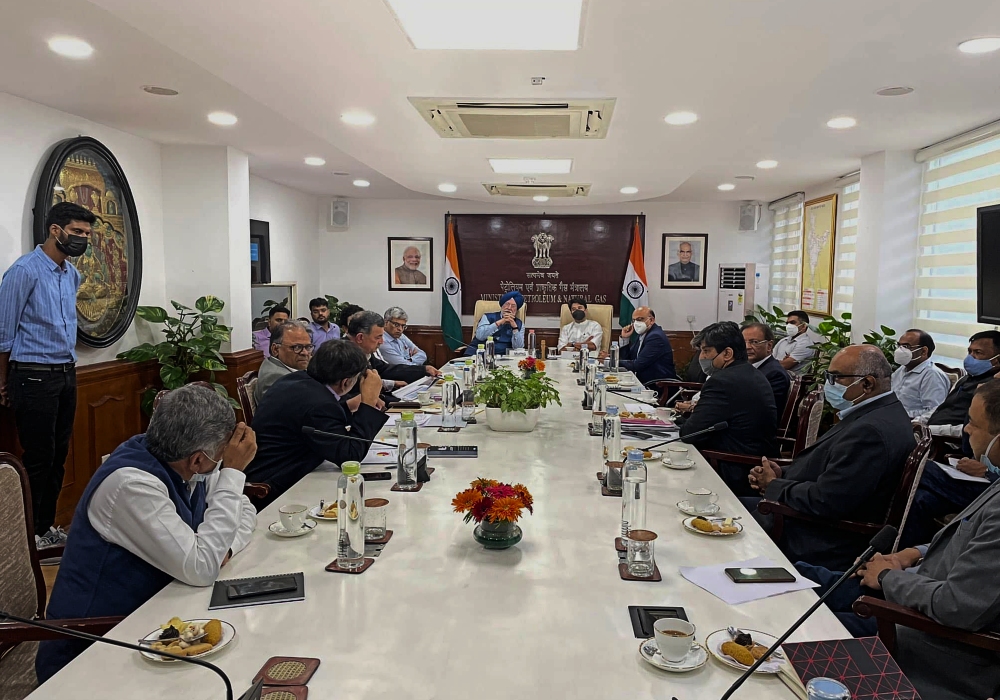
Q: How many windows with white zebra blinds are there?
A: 3